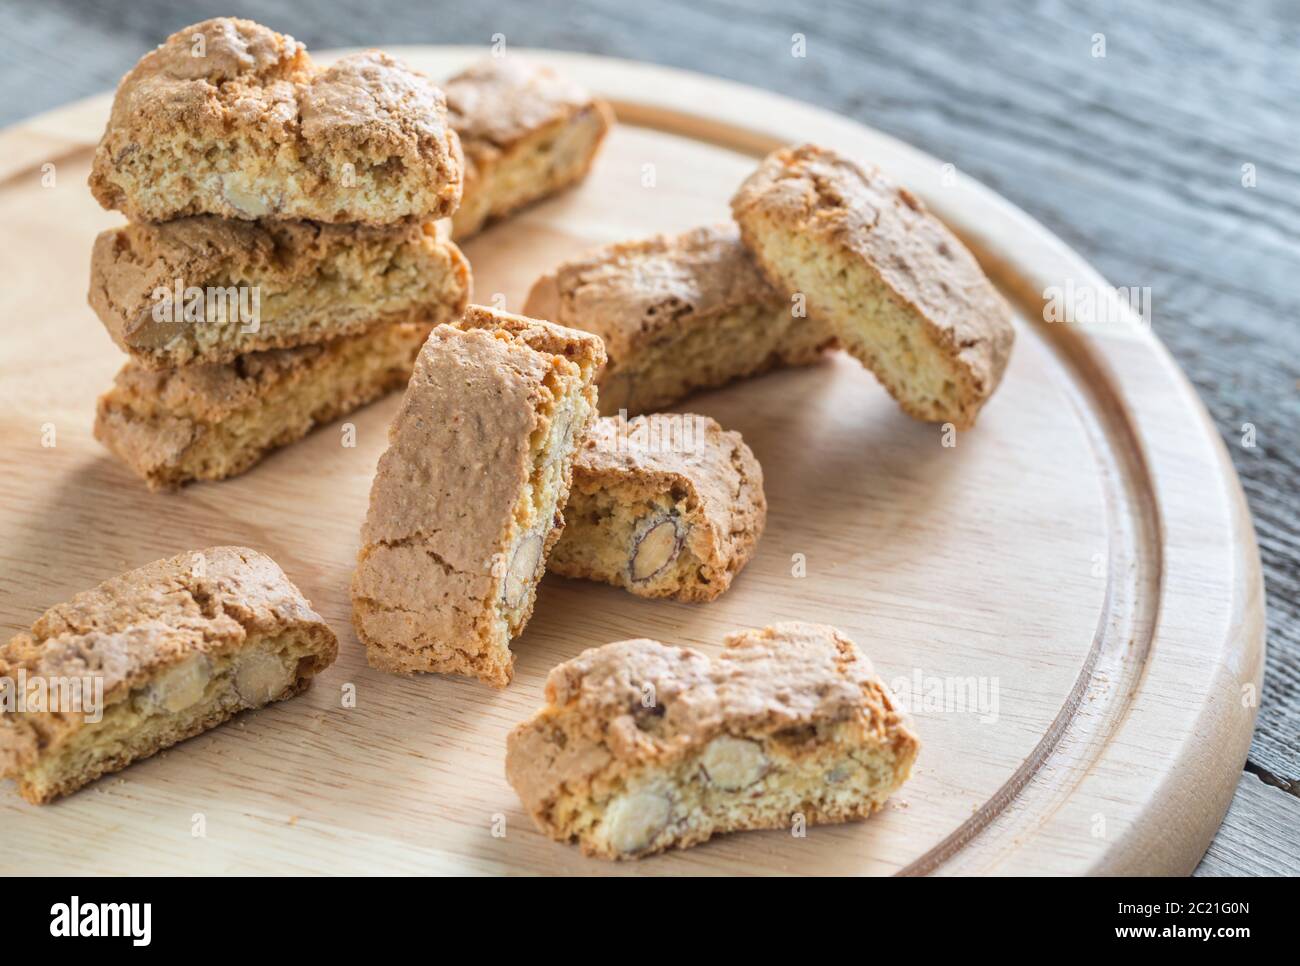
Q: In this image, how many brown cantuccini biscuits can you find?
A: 10